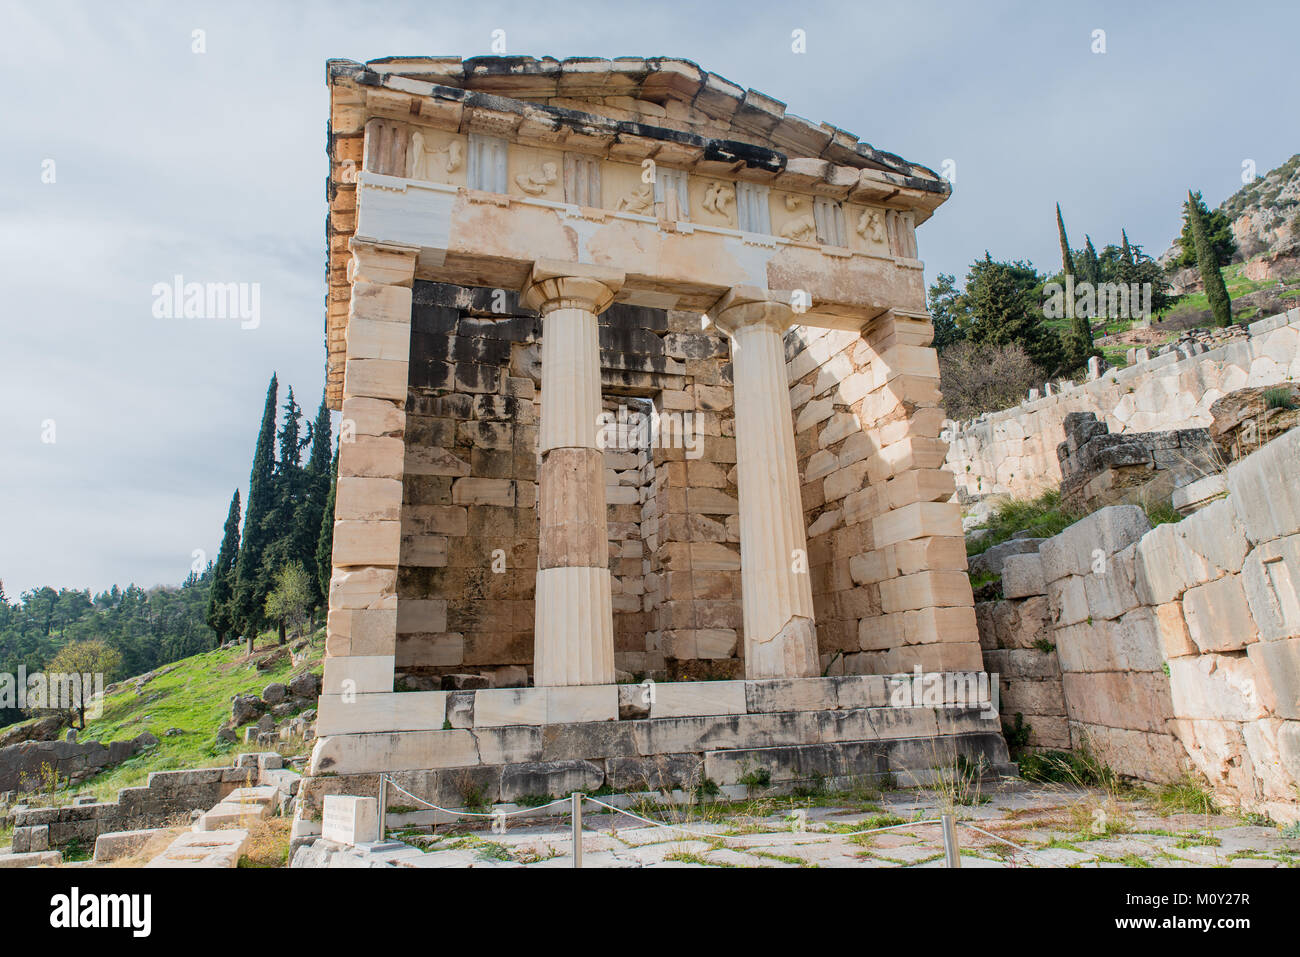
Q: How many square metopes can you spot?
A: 6